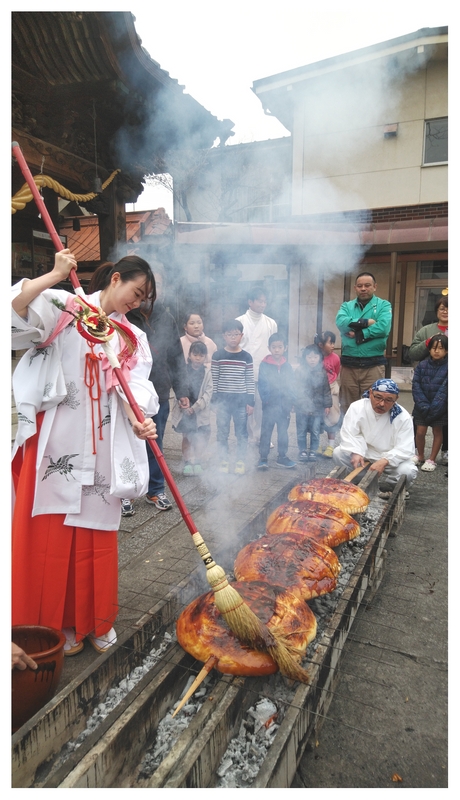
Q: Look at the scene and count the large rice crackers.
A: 4